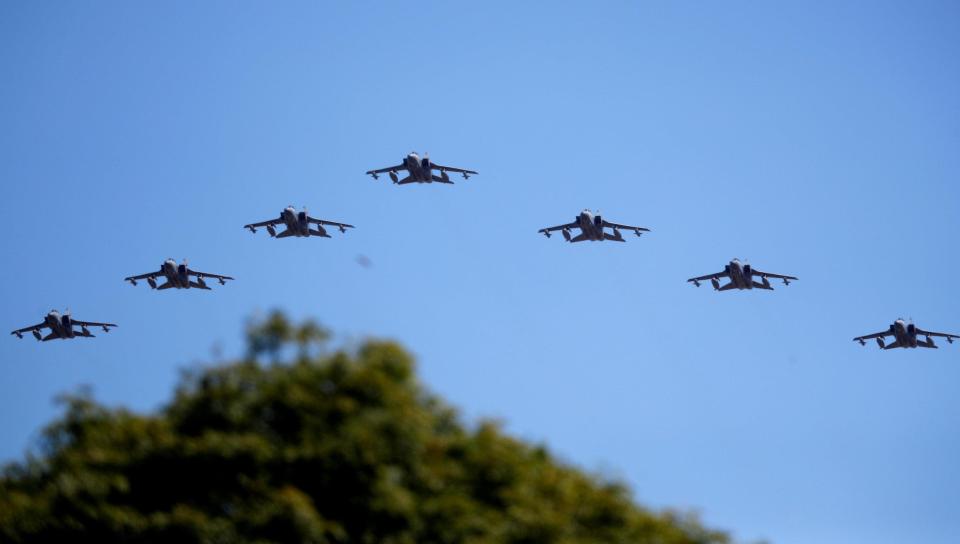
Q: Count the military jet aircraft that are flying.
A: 7